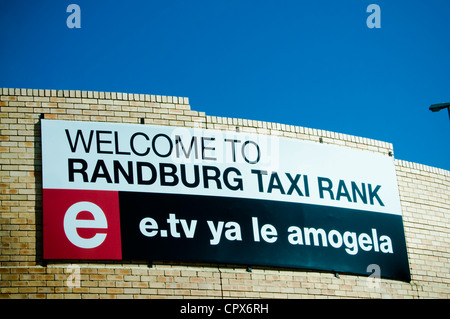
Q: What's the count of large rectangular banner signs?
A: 1